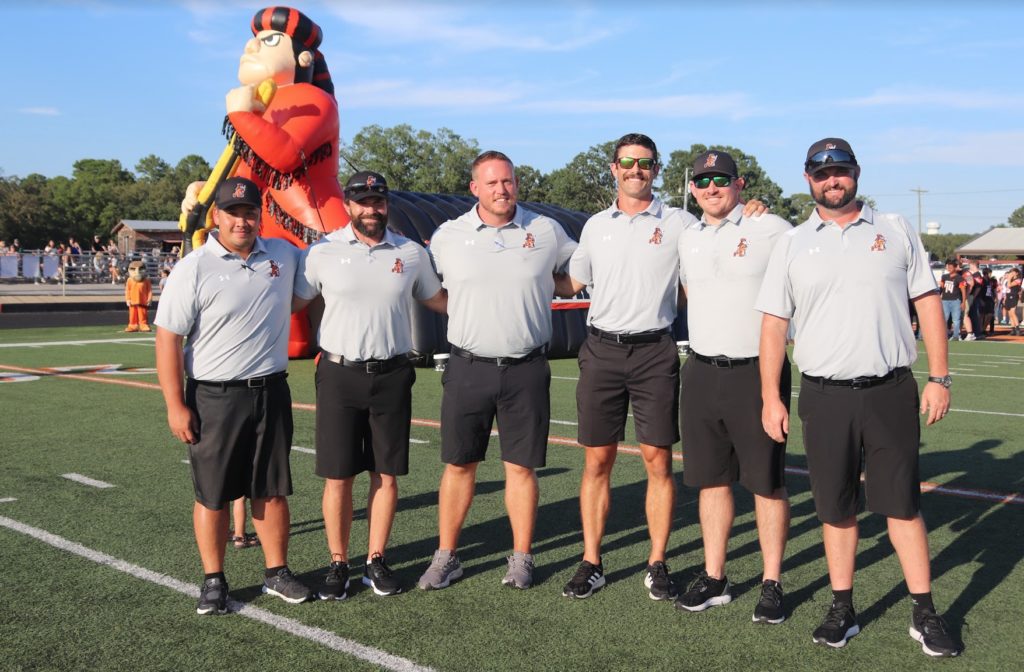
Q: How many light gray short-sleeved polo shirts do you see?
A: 6